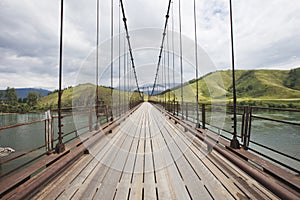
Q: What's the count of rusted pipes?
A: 2